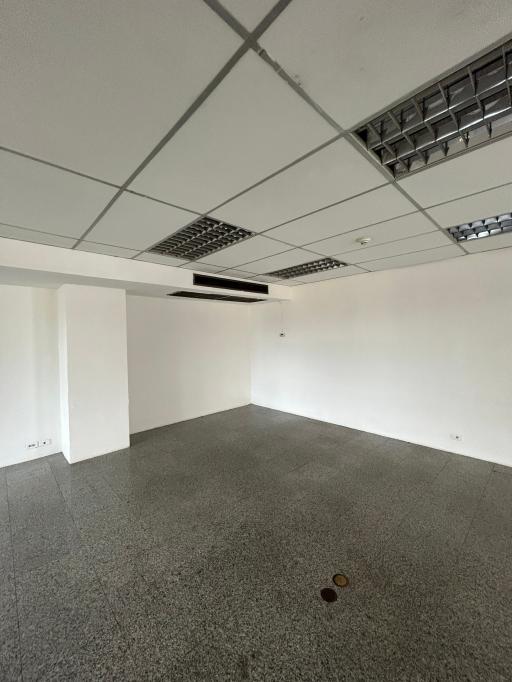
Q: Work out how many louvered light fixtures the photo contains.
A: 4